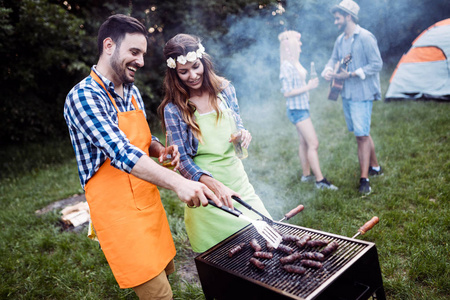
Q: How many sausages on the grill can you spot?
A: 14